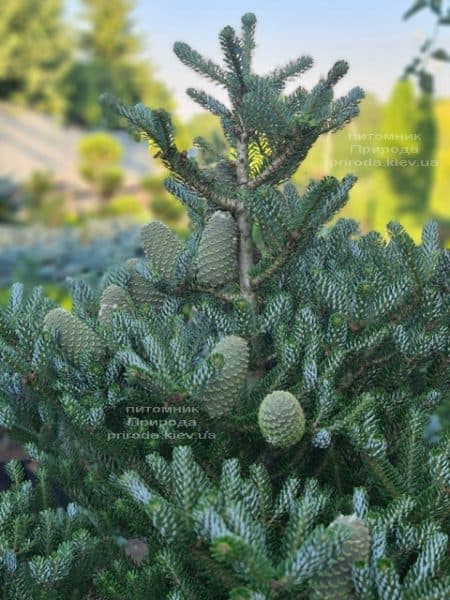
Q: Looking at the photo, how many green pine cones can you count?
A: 8